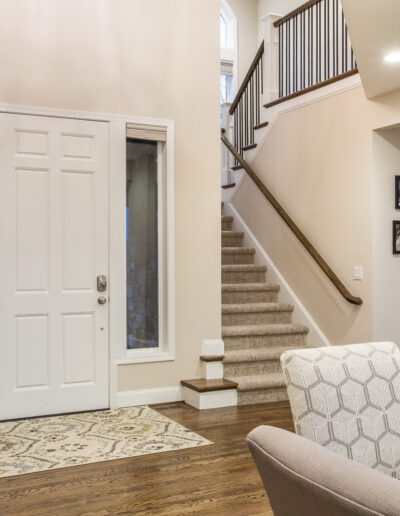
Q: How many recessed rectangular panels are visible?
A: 6